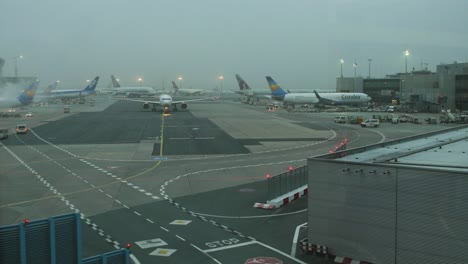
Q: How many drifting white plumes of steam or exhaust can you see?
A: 1